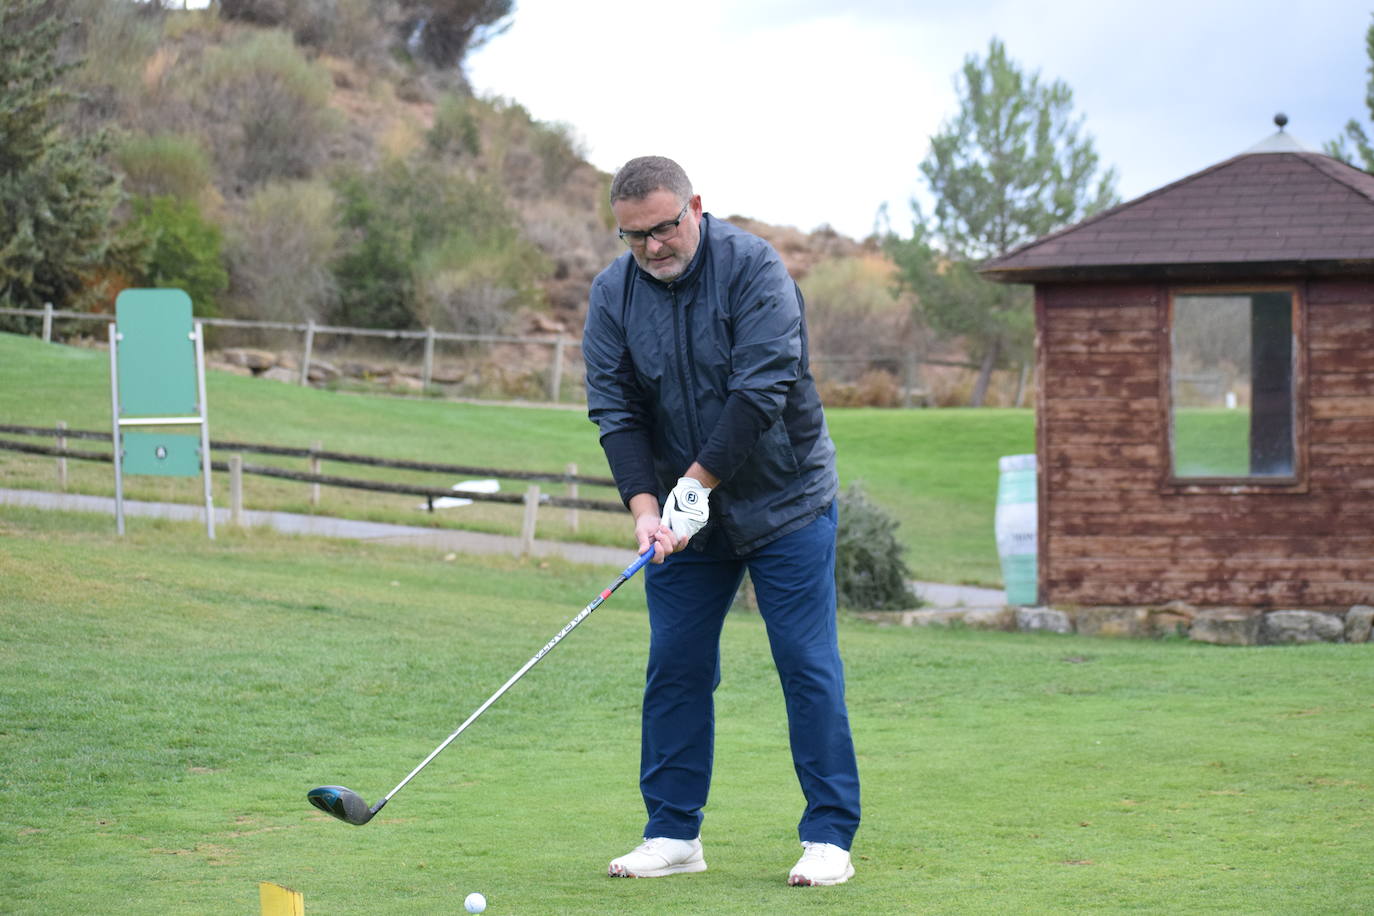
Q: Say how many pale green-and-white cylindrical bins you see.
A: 1